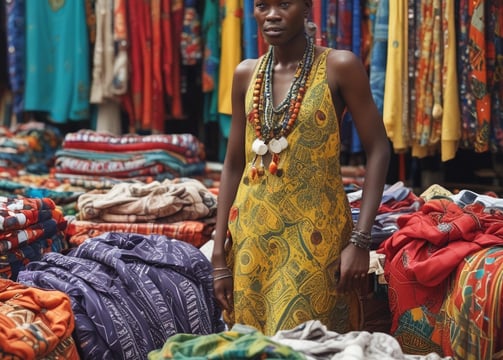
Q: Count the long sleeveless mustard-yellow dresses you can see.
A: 1